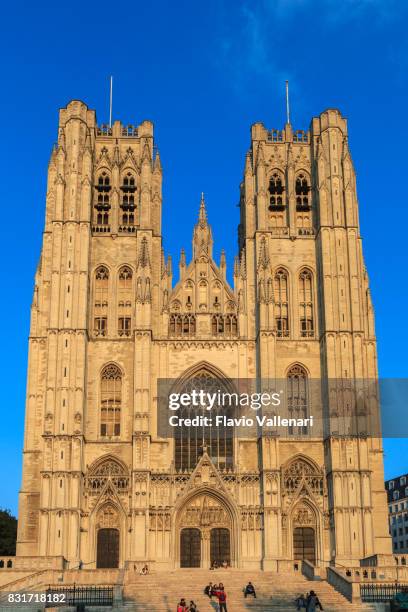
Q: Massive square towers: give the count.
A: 2